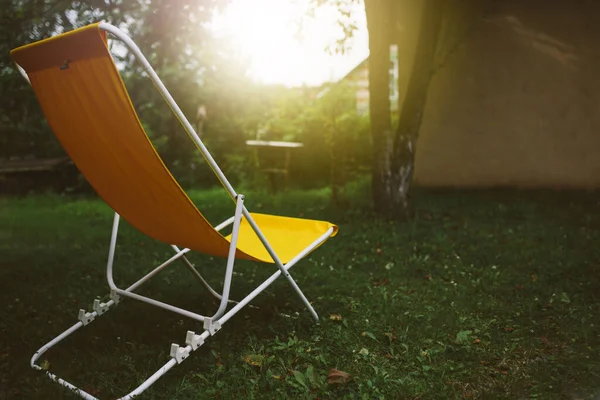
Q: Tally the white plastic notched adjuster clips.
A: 6